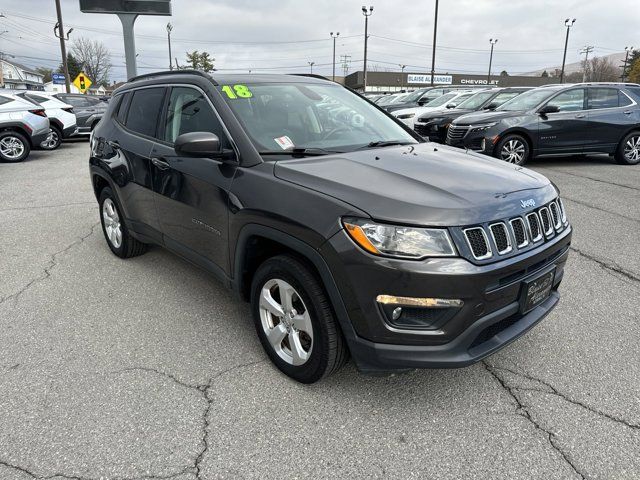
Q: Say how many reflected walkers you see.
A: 0